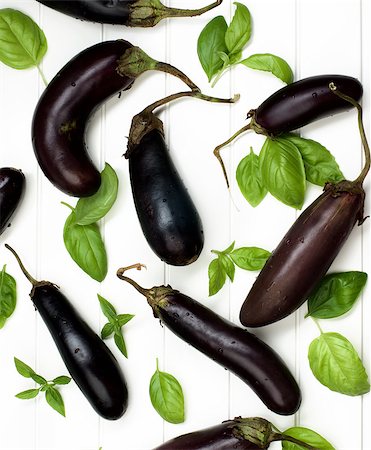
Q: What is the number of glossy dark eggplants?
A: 9